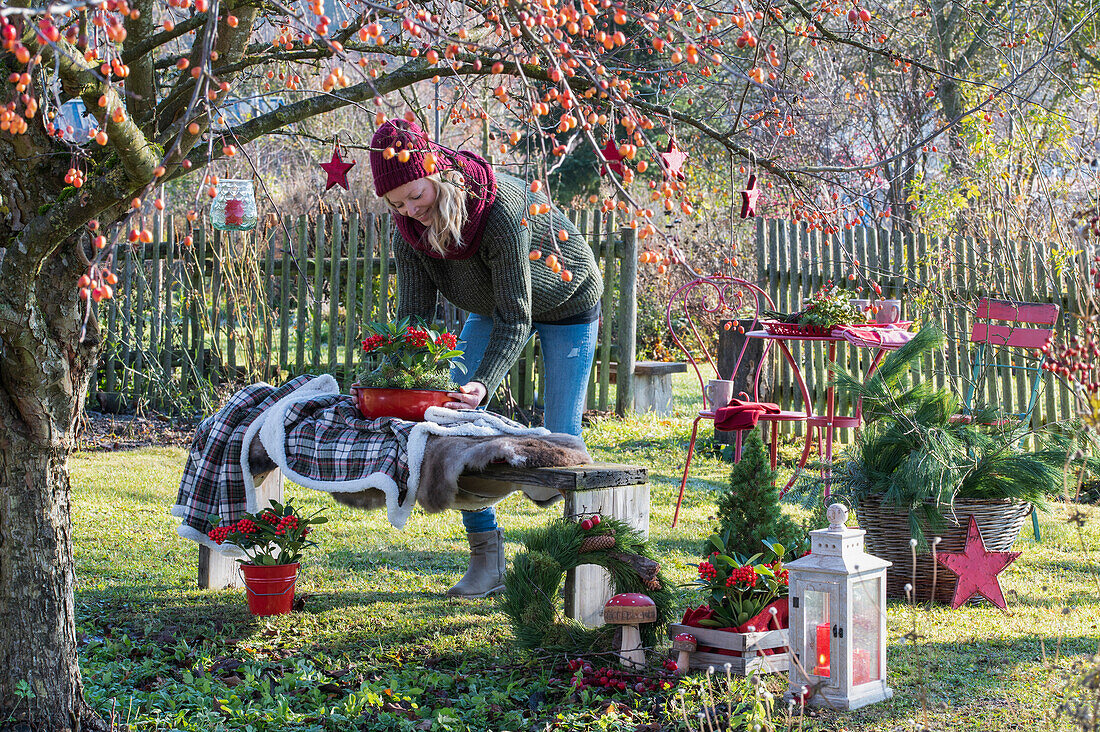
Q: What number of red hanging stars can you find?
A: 4